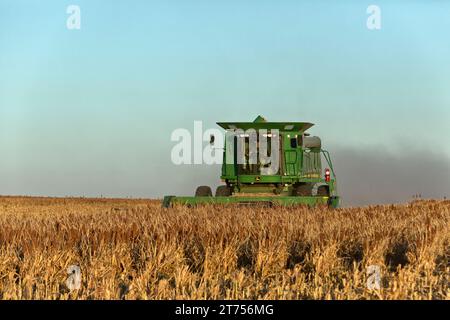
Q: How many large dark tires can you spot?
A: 4